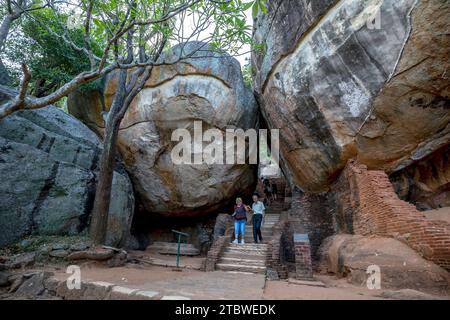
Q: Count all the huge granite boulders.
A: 3